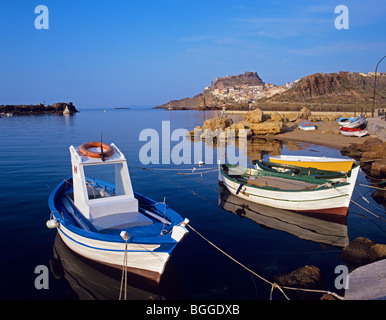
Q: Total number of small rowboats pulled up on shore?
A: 3